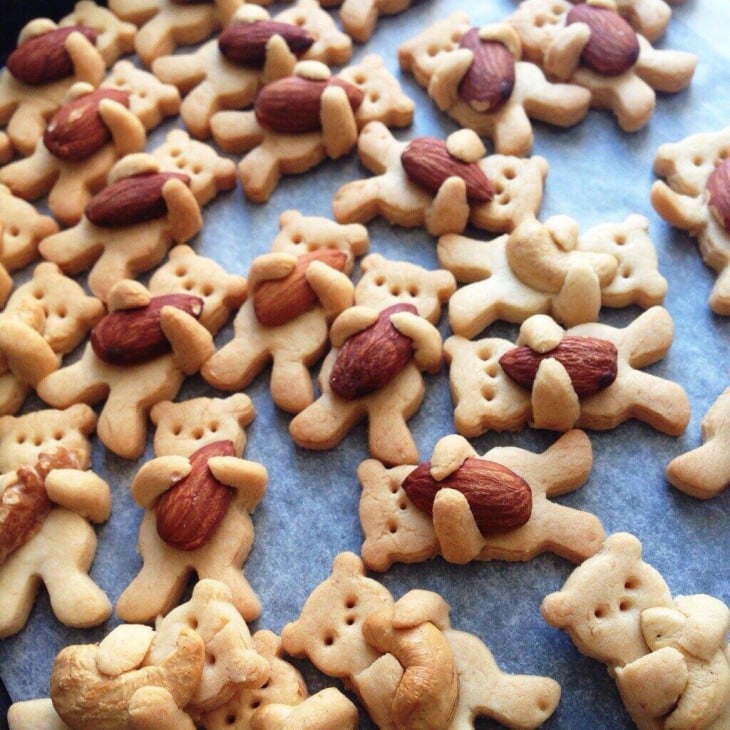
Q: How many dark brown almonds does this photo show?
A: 15